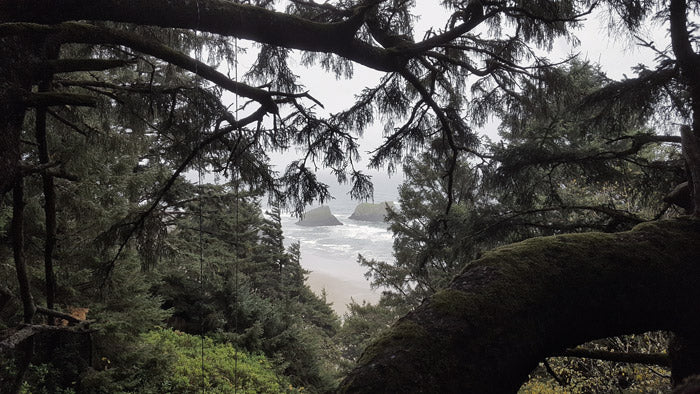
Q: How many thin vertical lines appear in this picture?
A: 2